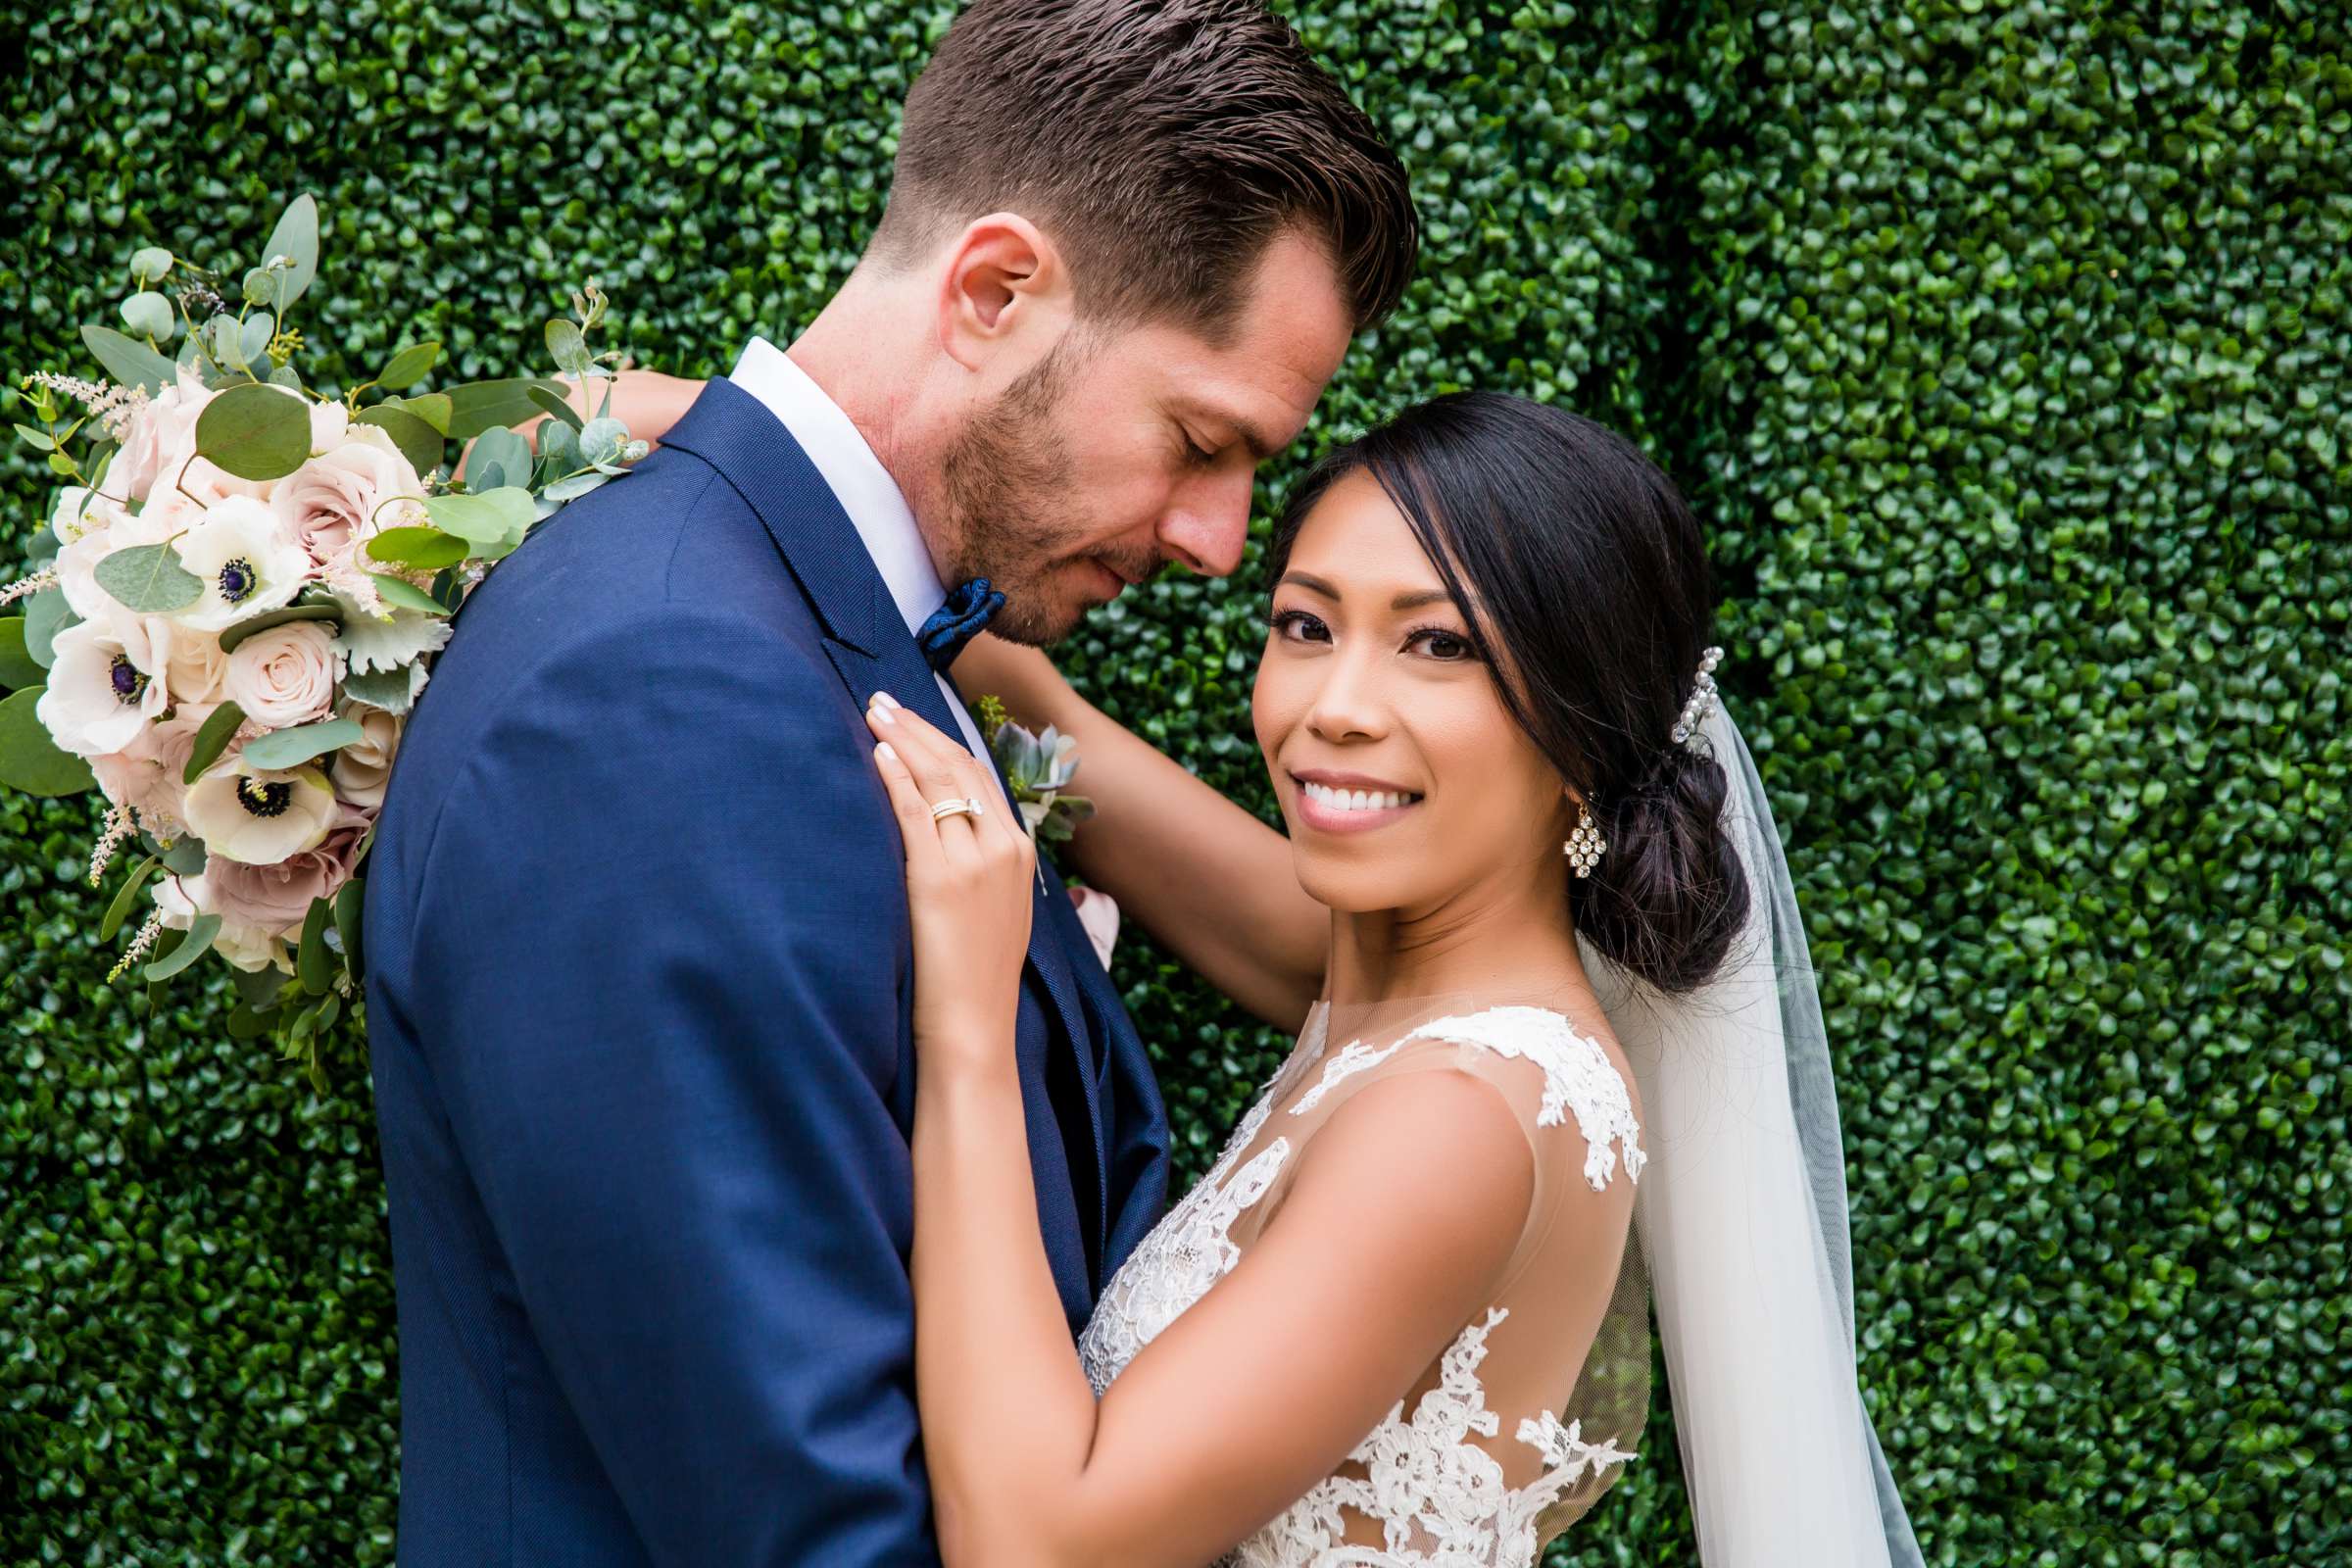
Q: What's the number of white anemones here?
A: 3